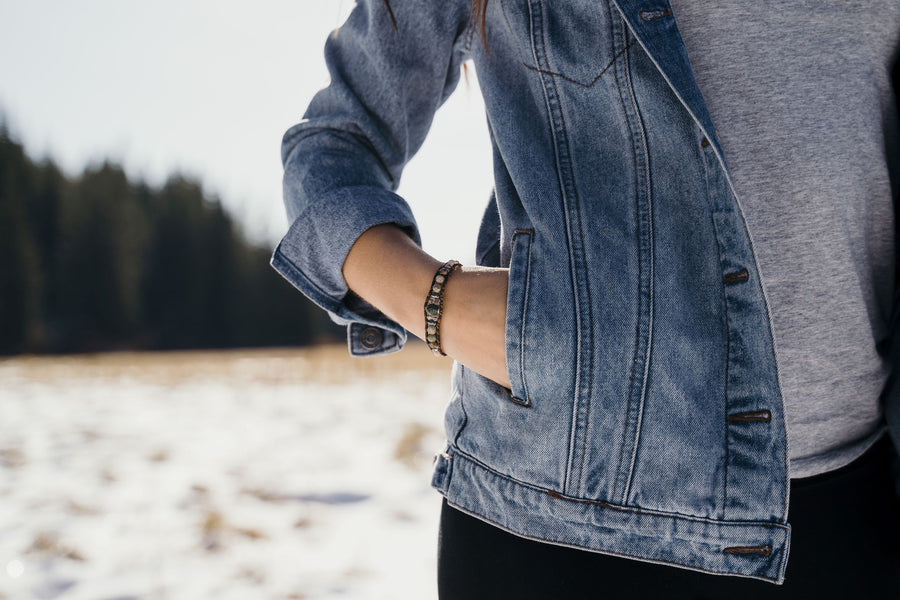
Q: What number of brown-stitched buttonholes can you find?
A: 5